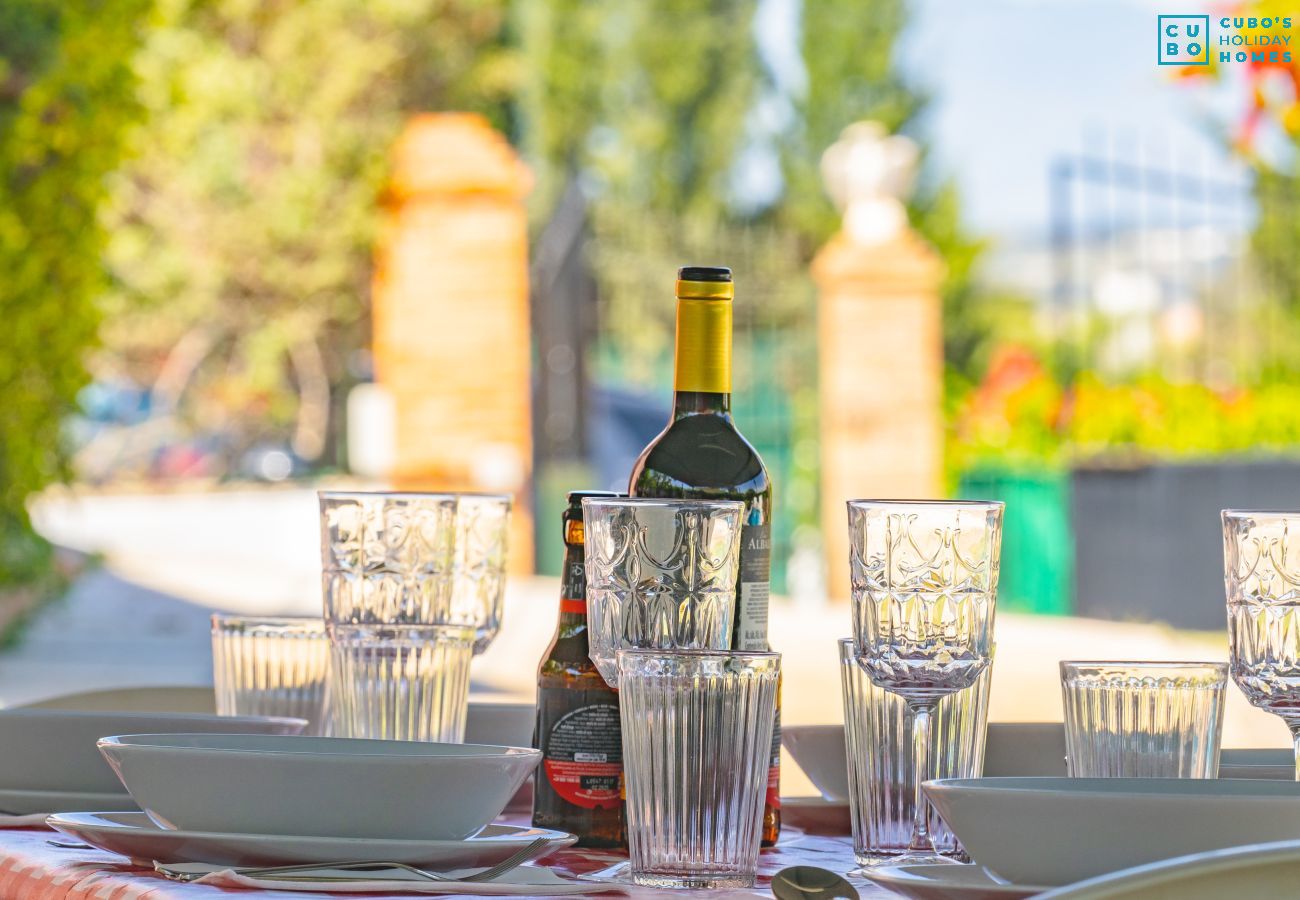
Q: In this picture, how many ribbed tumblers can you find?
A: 5